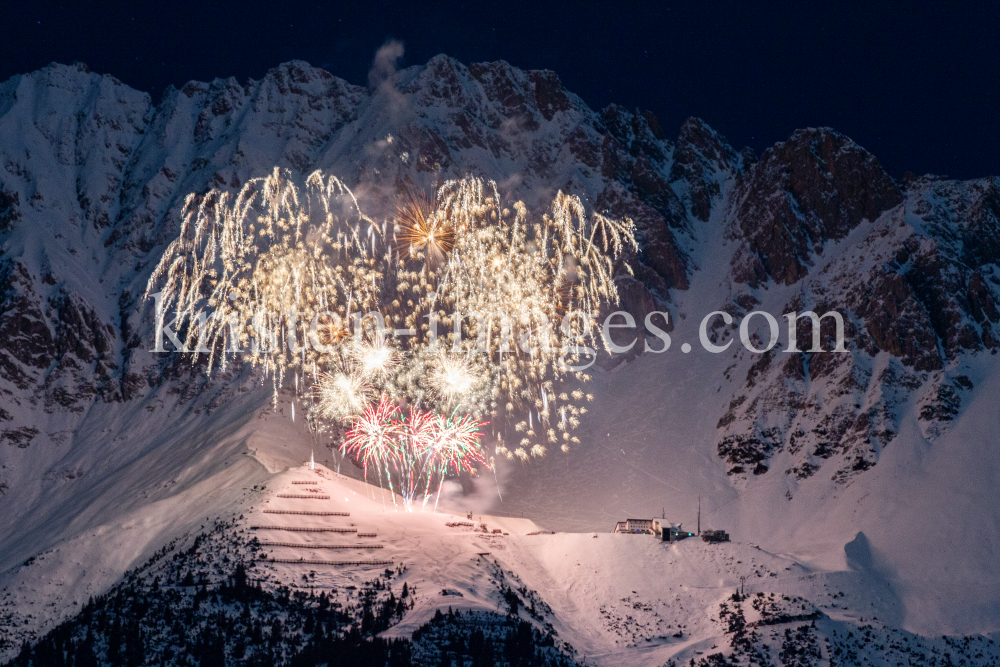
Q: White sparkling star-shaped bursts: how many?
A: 3